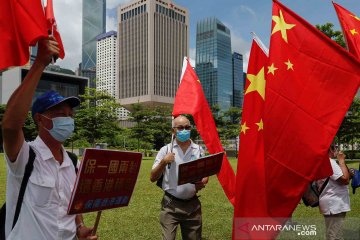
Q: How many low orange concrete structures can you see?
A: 0